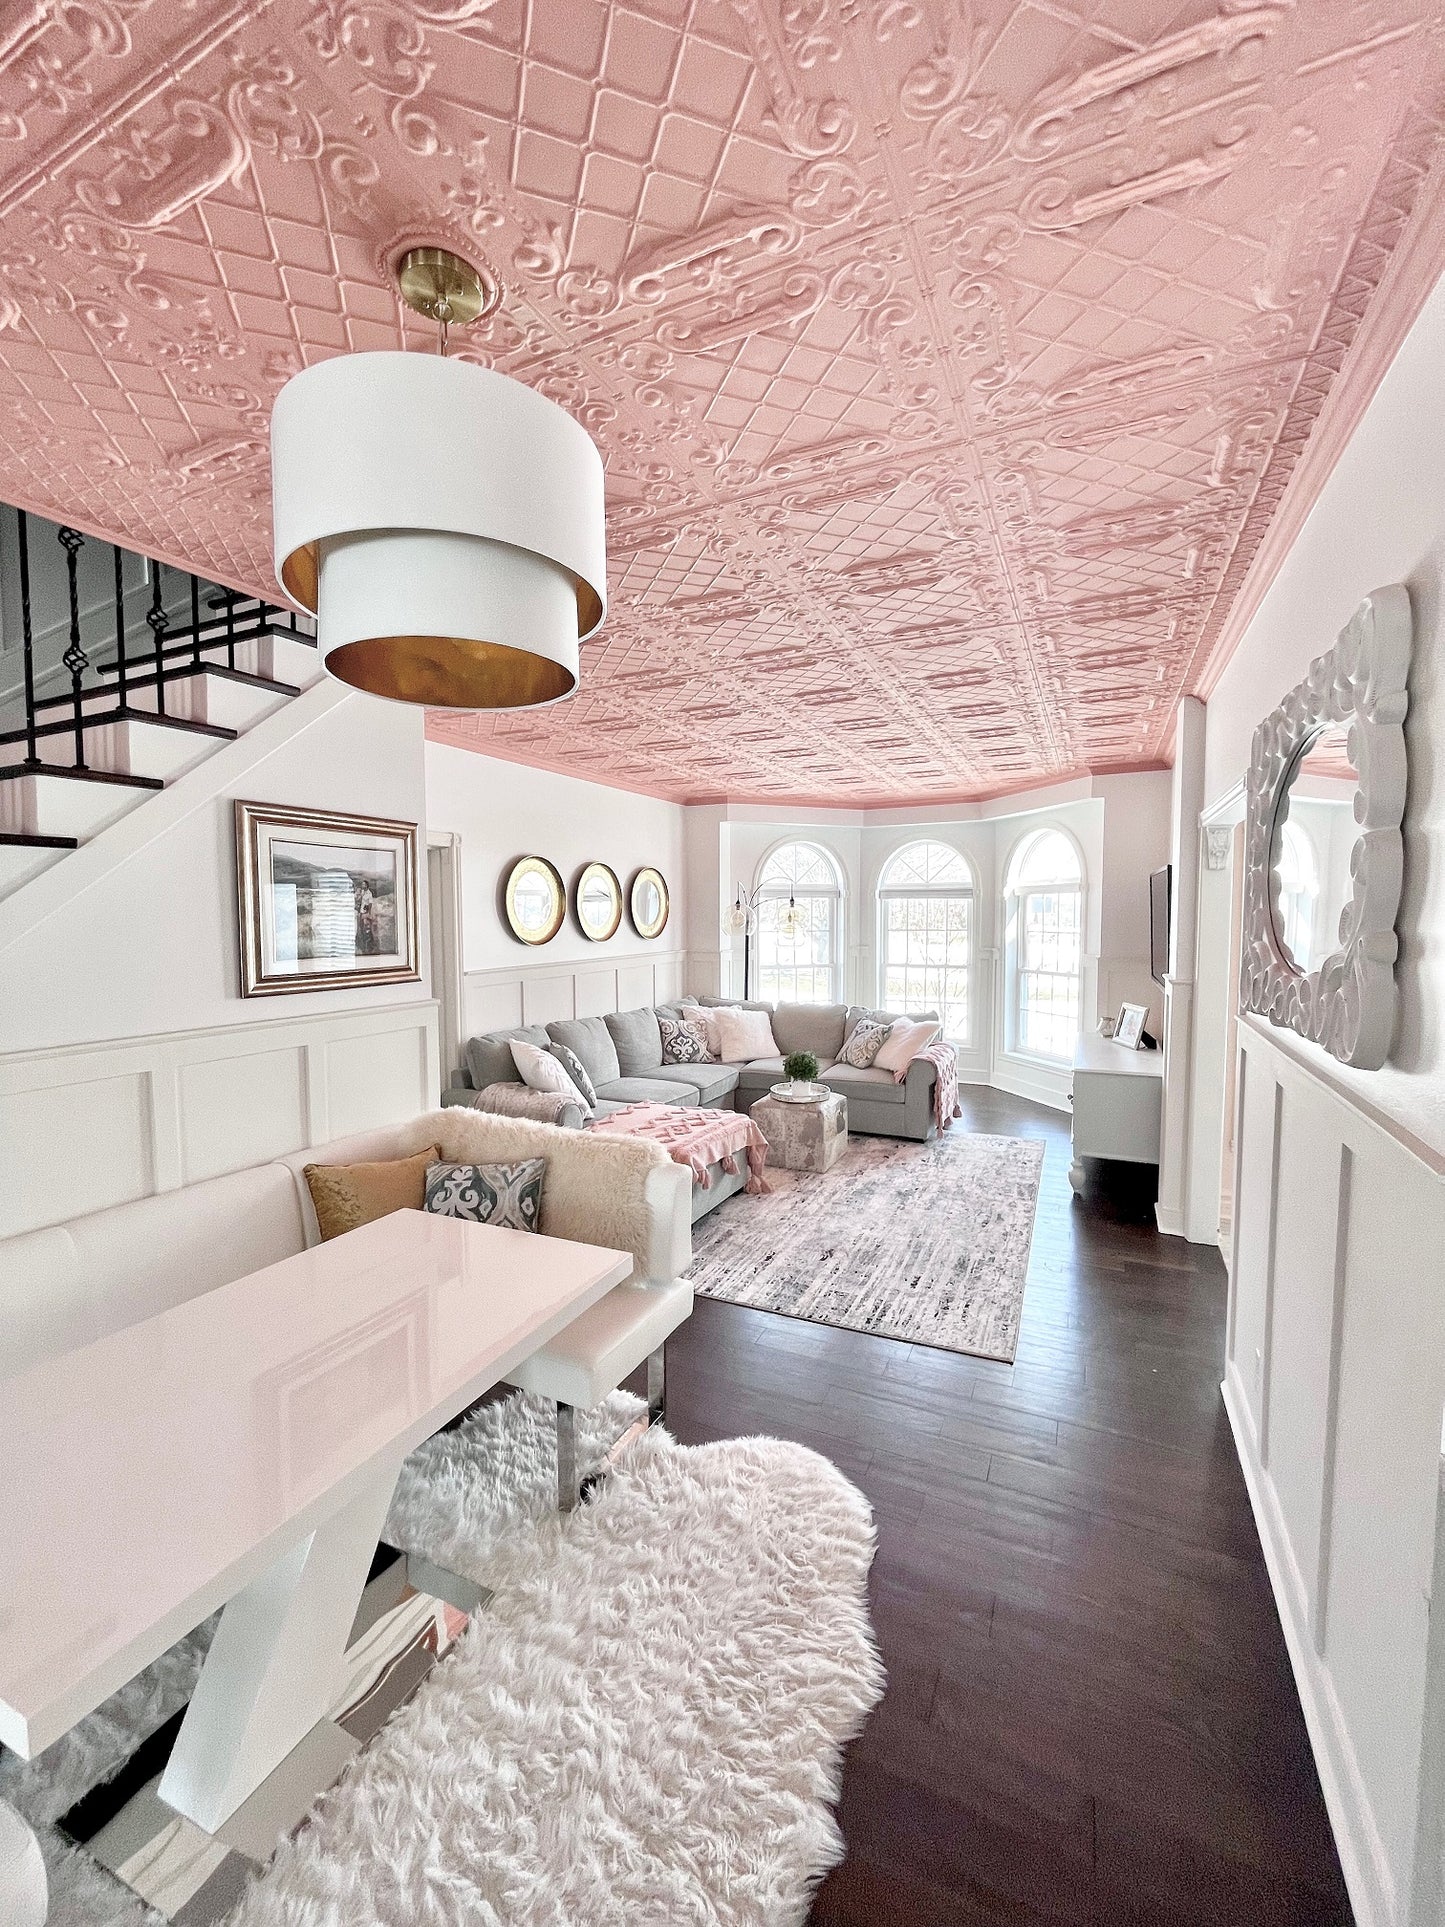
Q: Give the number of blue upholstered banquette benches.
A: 0